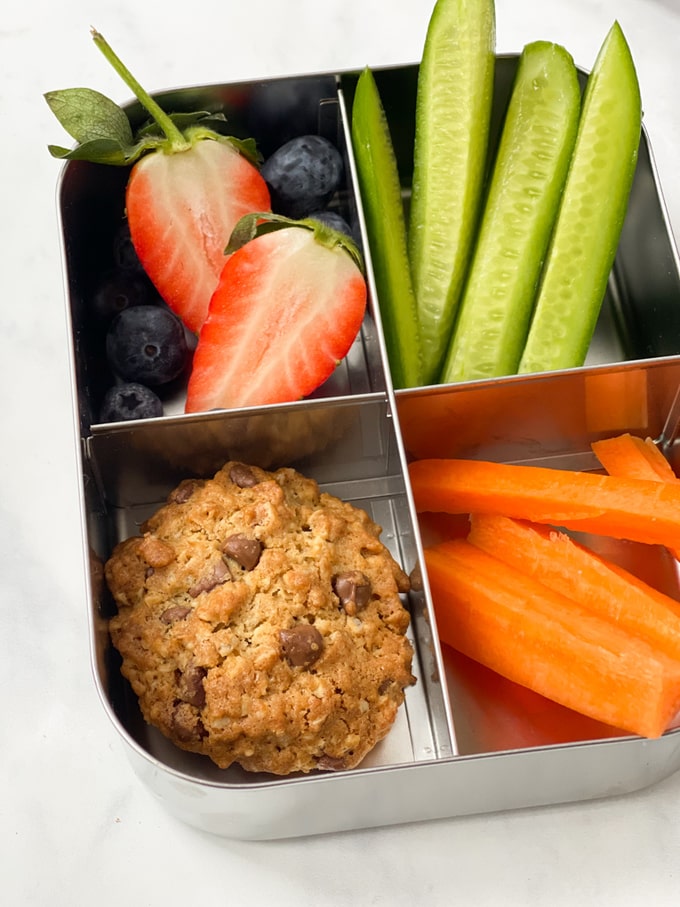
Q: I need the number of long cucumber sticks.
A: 4